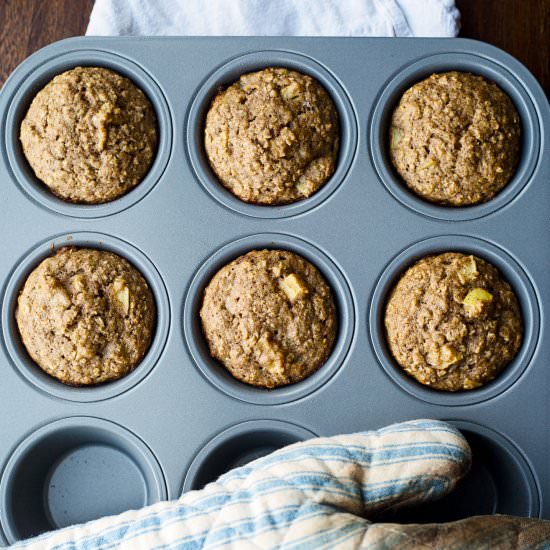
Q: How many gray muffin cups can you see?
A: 9